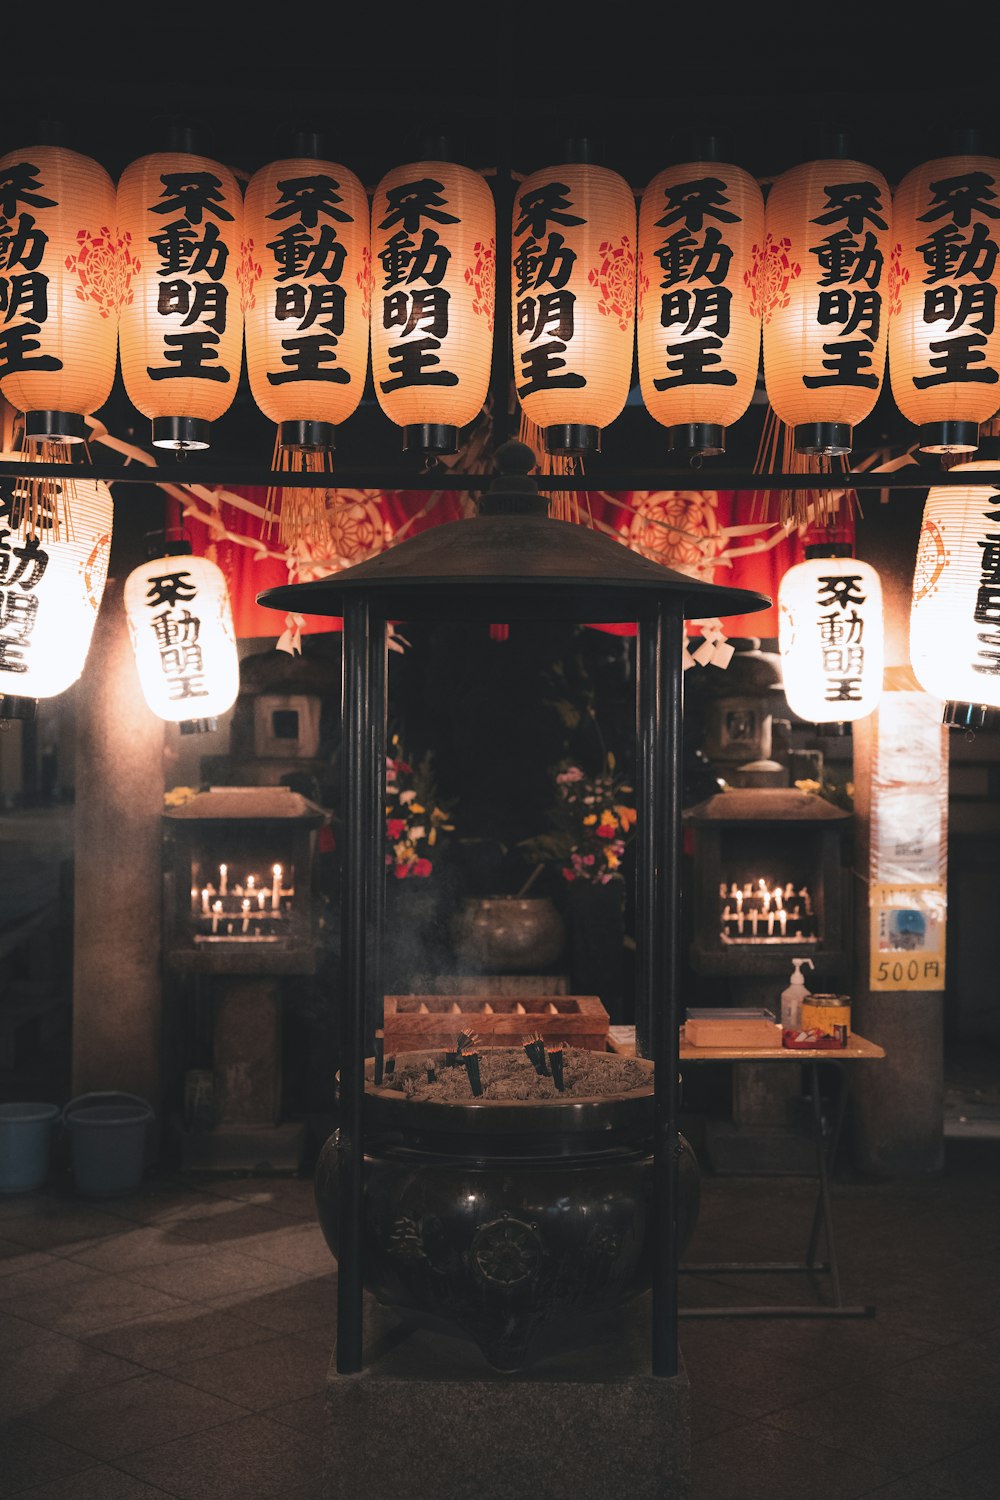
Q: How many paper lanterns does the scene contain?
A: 12